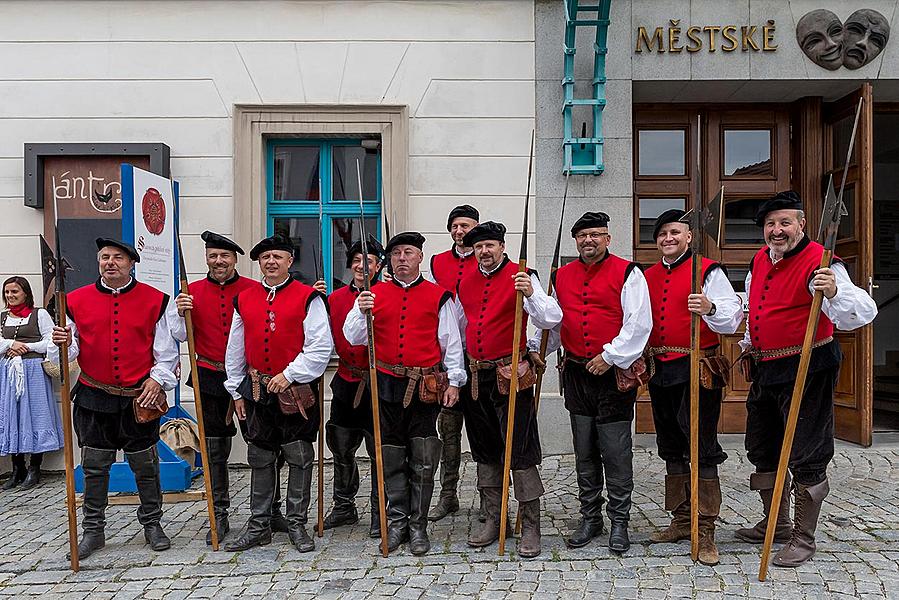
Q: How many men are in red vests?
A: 10